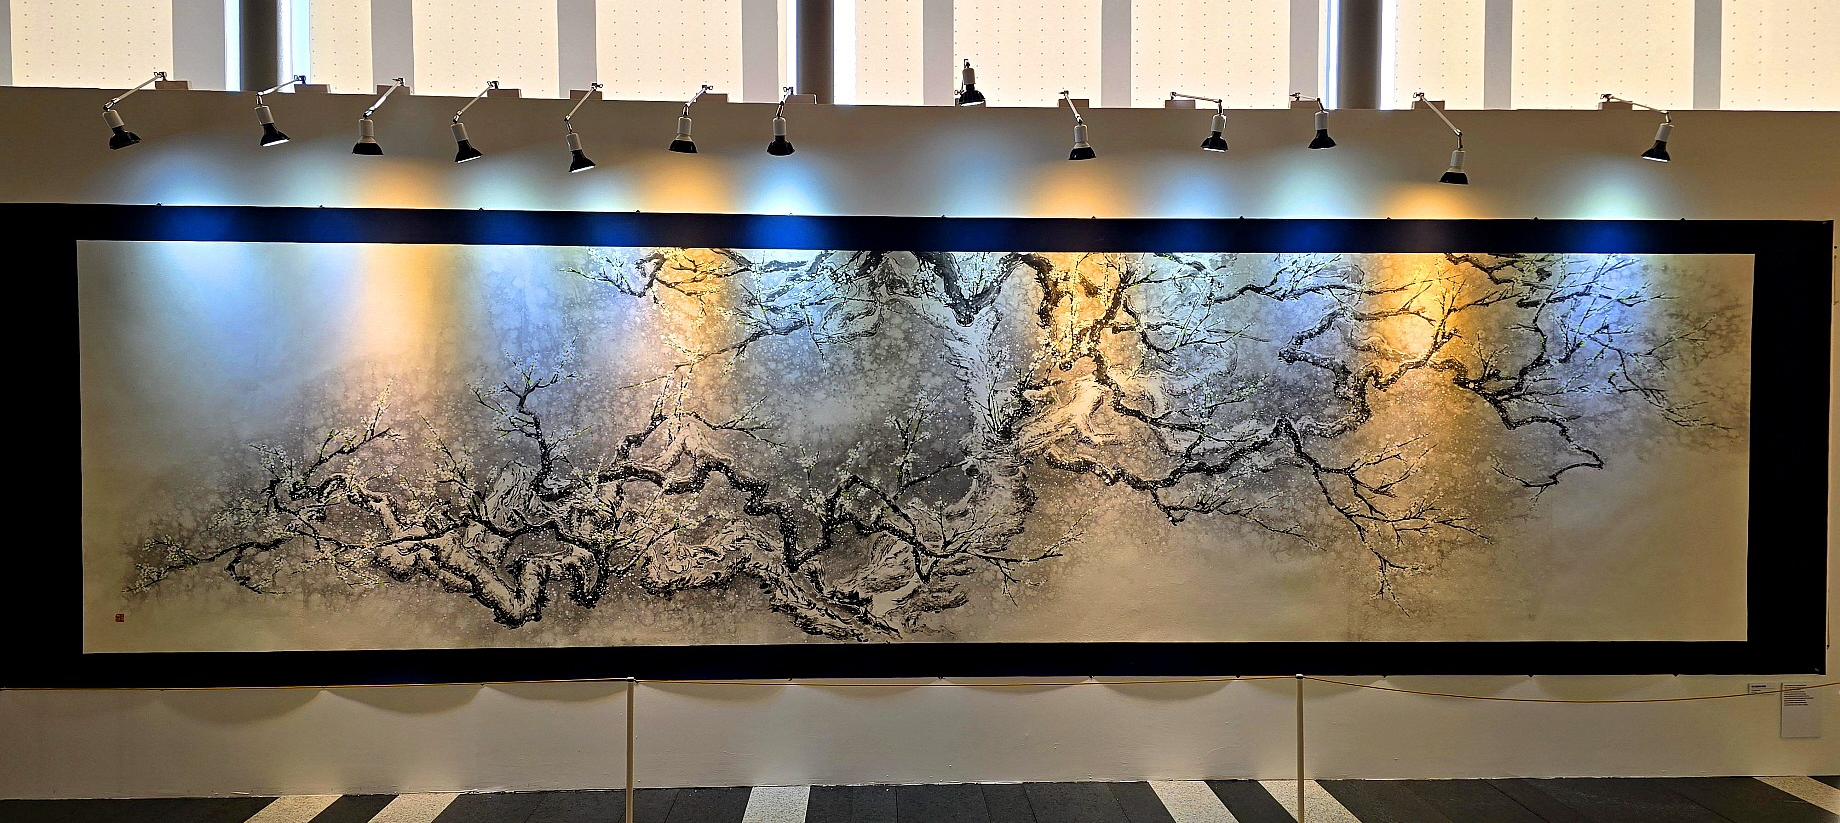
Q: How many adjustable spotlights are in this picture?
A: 13